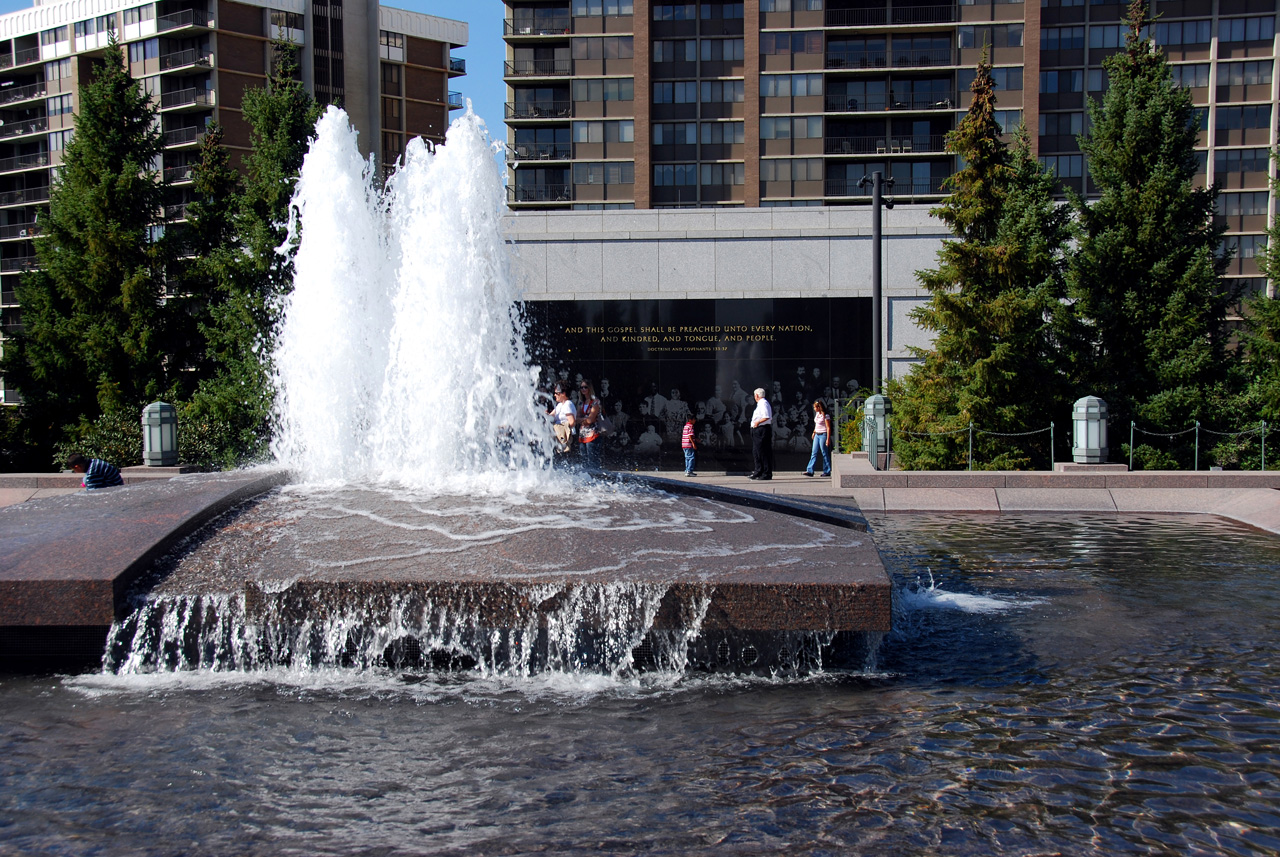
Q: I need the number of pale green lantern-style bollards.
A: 3